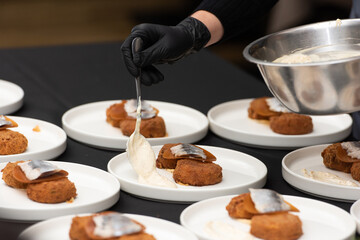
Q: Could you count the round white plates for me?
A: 10